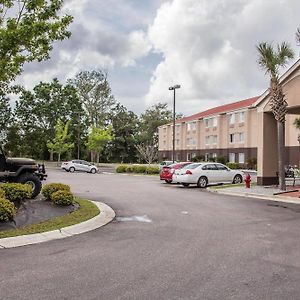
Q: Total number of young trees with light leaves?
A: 2